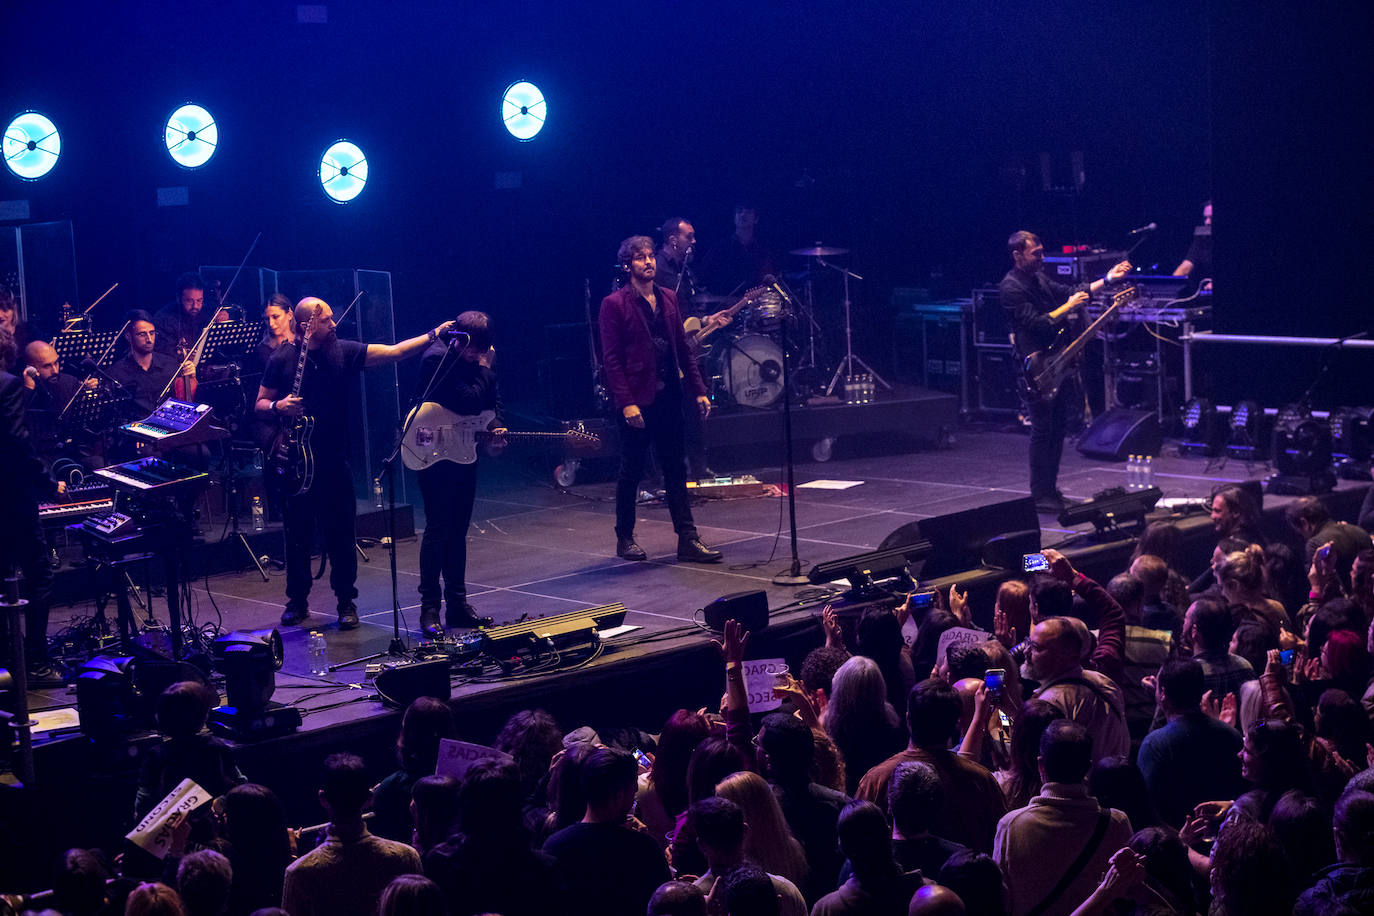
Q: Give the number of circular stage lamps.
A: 4